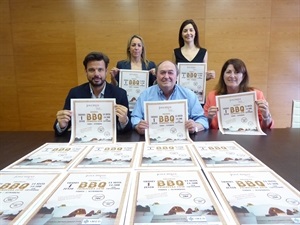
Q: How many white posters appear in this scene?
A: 13